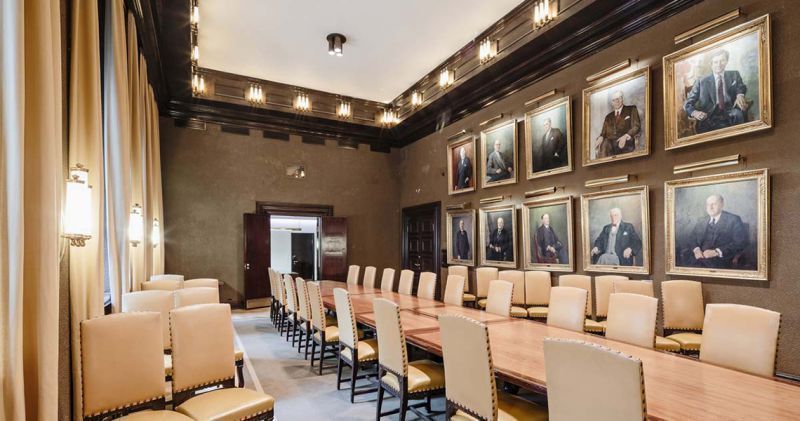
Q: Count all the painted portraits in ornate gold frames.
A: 10